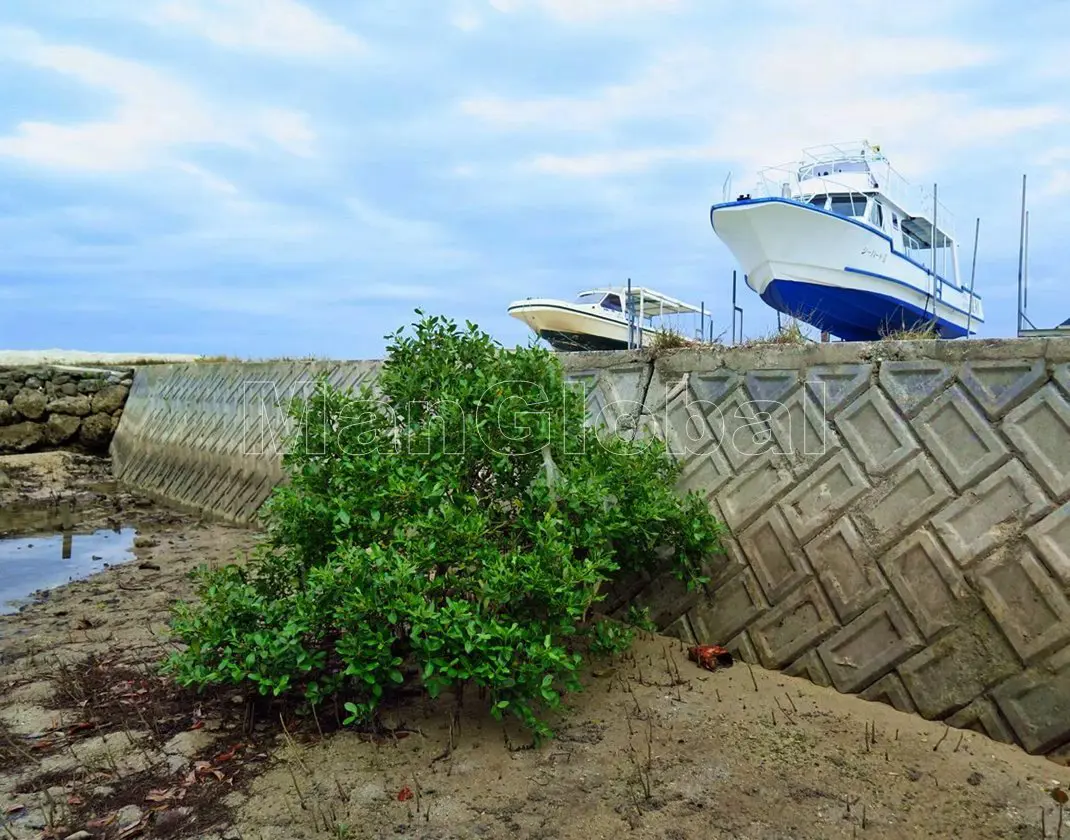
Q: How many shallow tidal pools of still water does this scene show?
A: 1